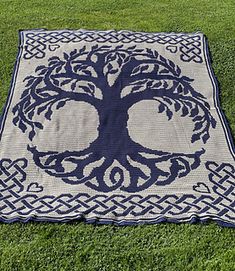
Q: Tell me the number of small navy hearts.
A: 4